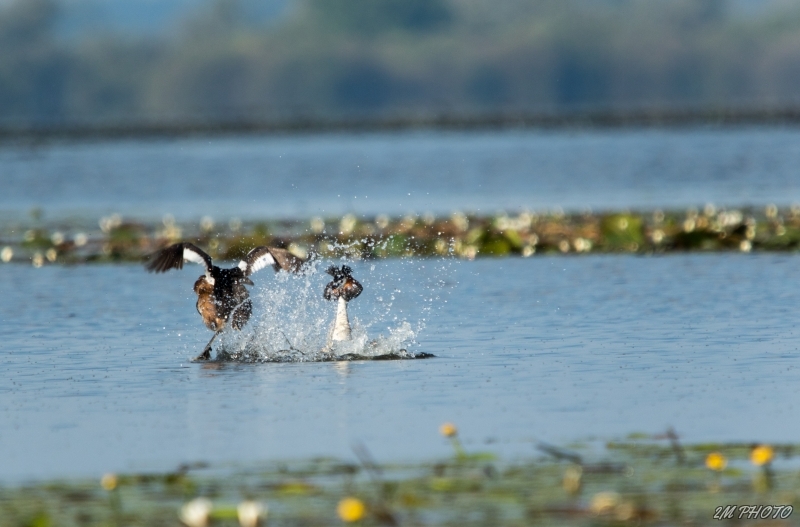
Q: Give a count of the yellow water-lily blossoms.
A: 5